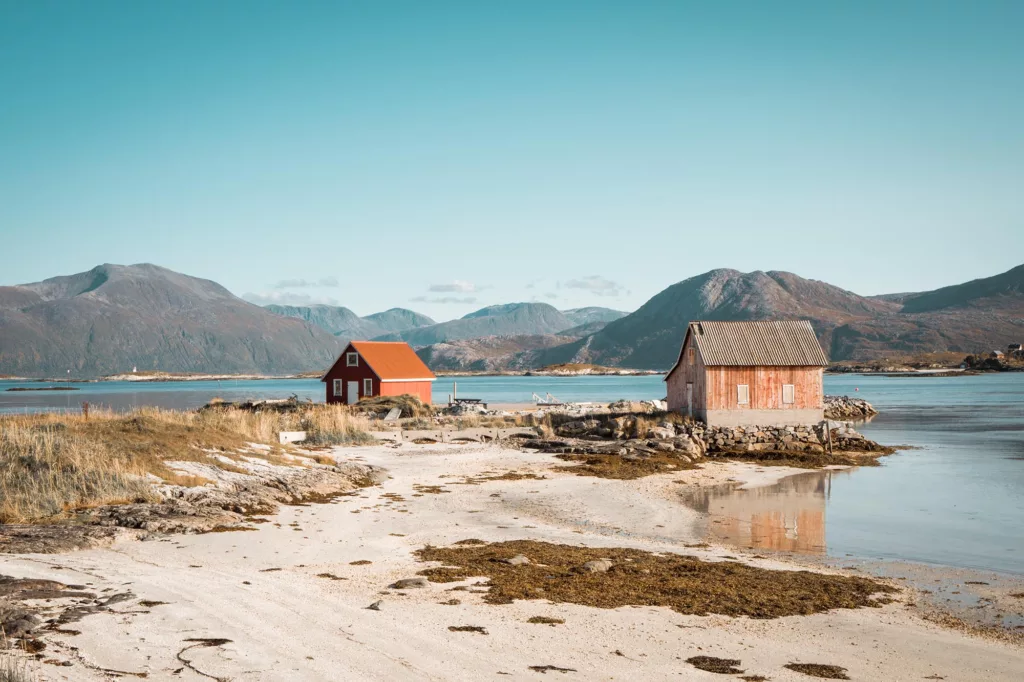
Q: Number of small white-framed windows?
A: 5